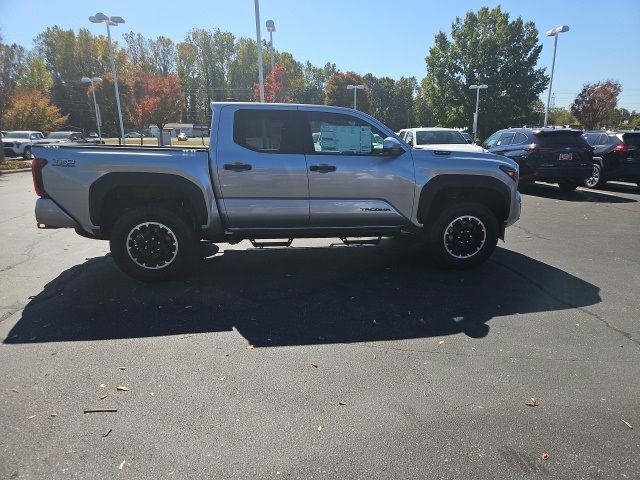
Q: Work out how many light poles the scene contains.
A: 7